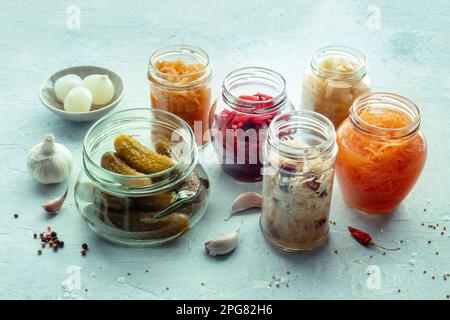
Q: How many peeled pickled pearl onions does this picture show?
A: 3